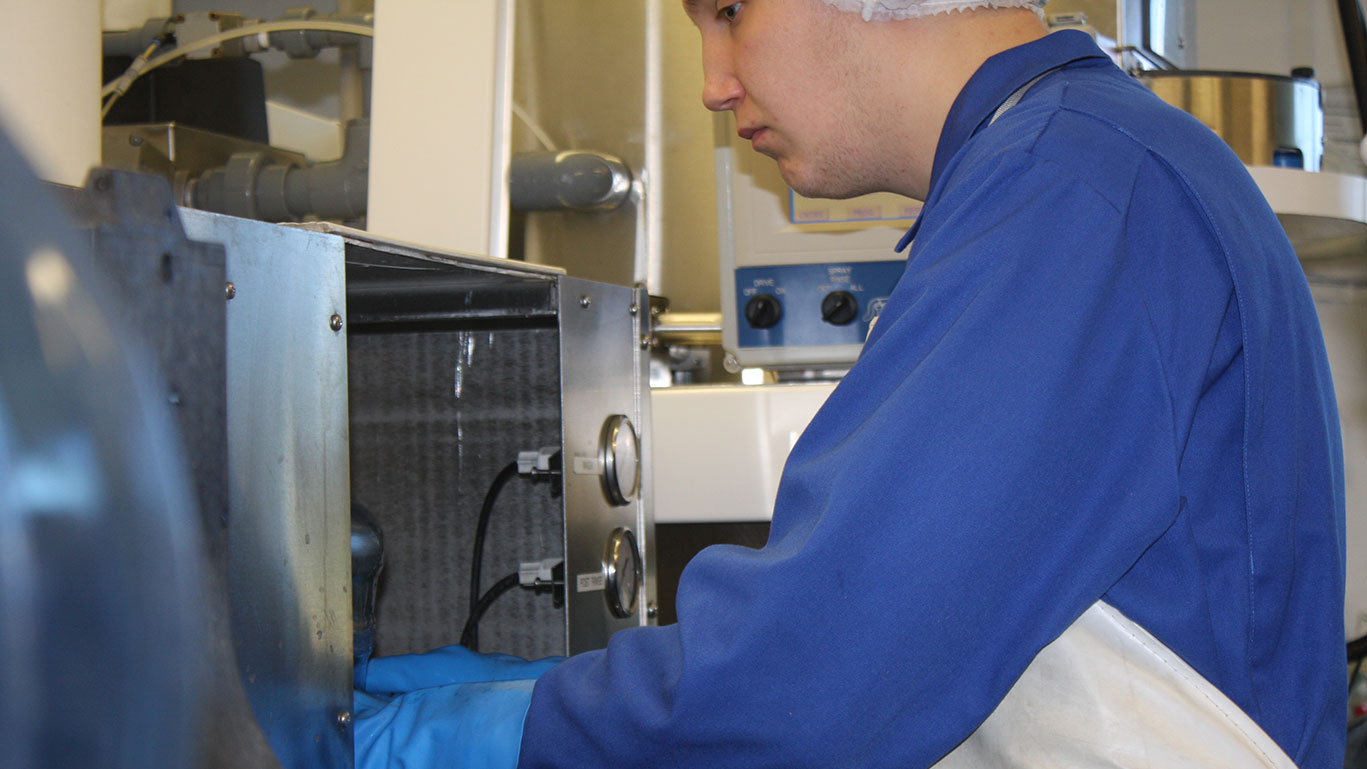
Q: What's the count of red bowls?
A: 0